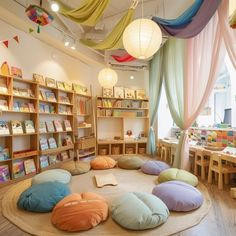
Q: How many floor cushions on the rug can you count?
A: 10